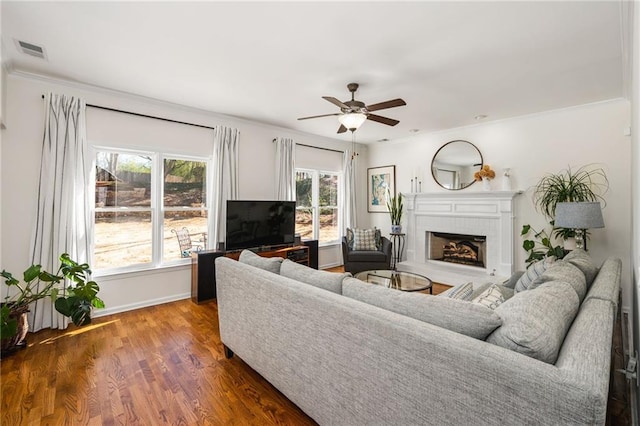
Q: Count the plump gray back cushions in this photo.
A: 6